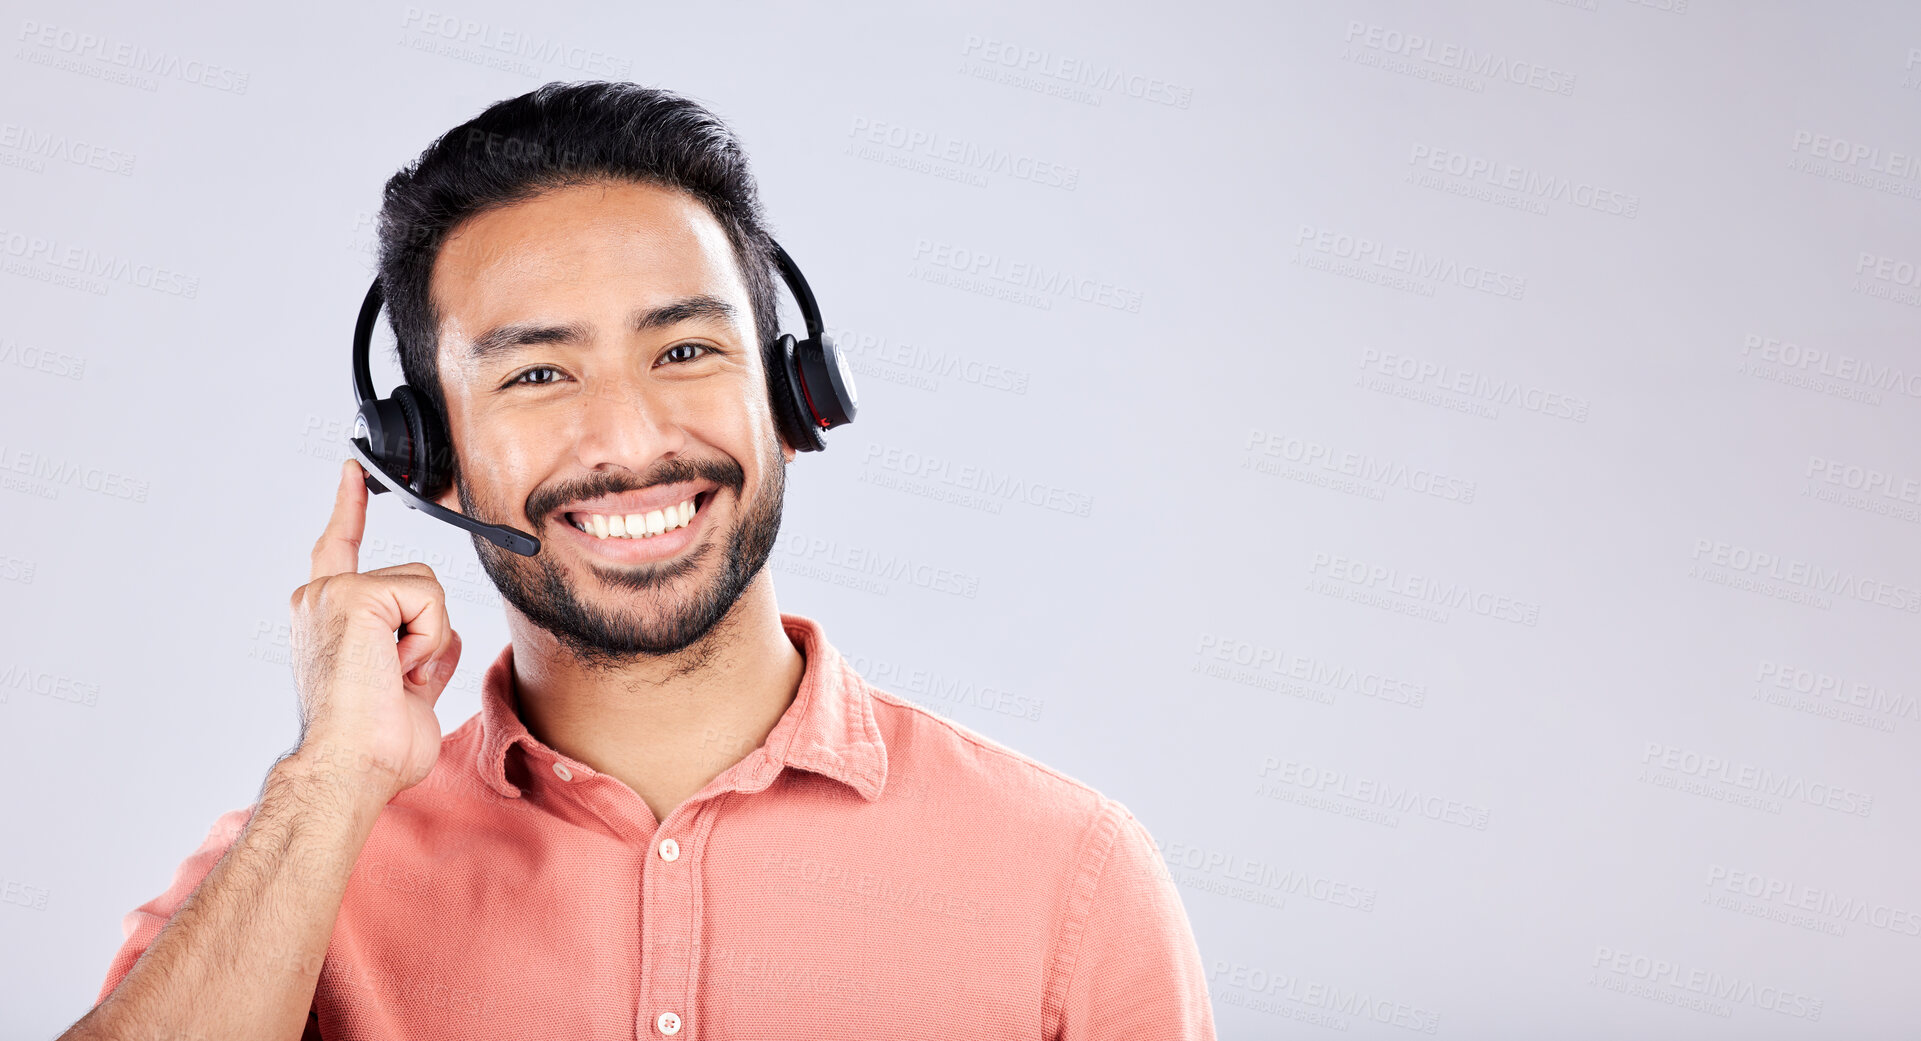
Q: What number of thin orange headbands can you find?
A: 0